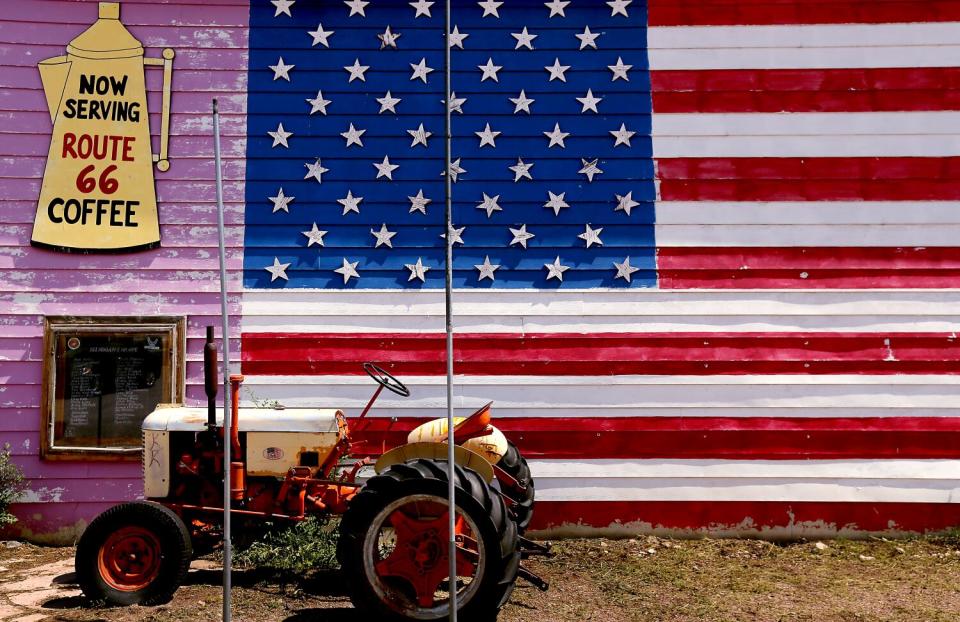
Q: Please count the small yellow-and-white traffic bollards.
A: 0